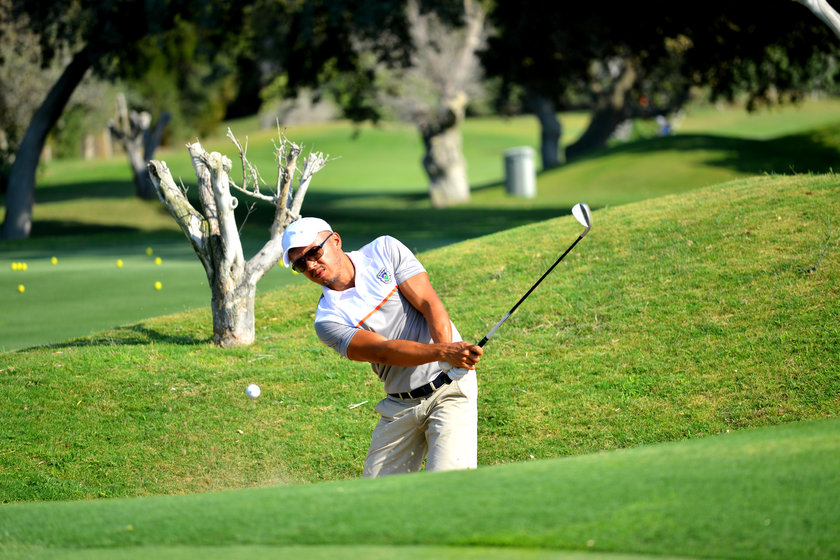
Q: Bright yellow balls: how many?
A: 11